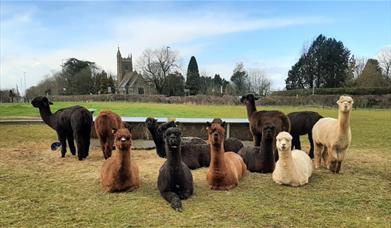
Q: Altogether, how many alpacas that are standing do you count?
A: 5